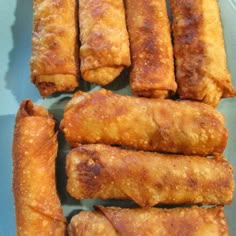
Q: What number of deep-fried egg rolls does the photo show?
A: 8